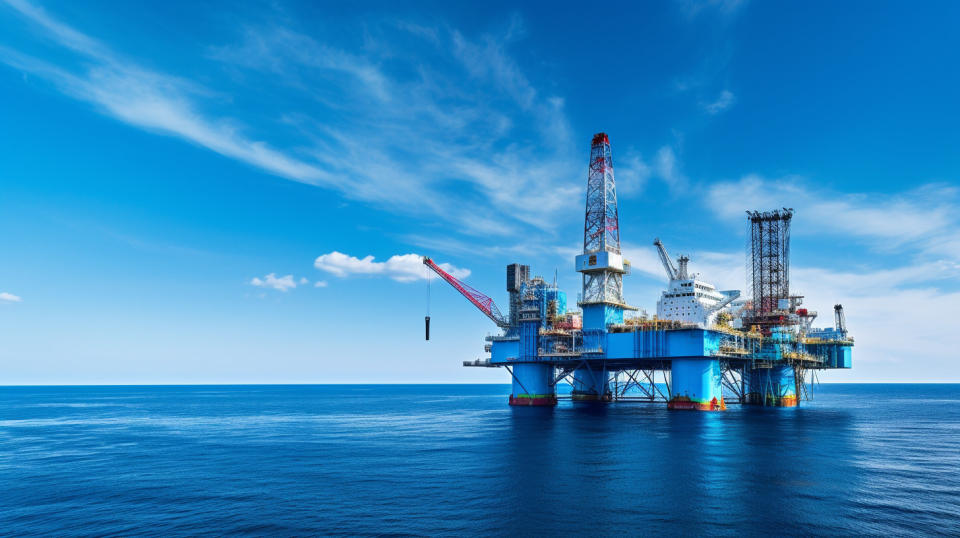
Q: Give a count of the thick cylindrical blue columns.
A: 4